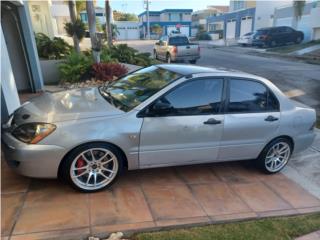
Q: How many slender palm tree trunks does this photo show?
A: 3